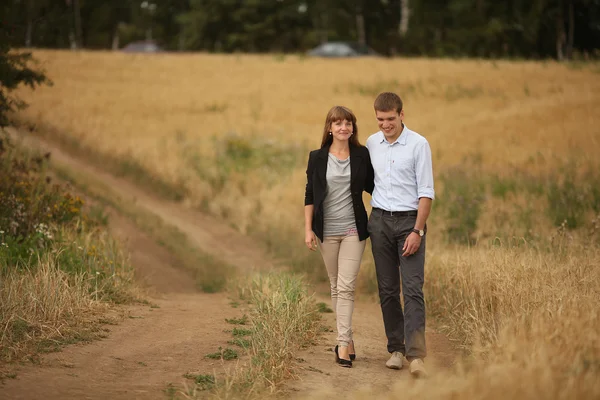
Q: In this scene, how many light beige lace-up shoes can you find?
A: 2